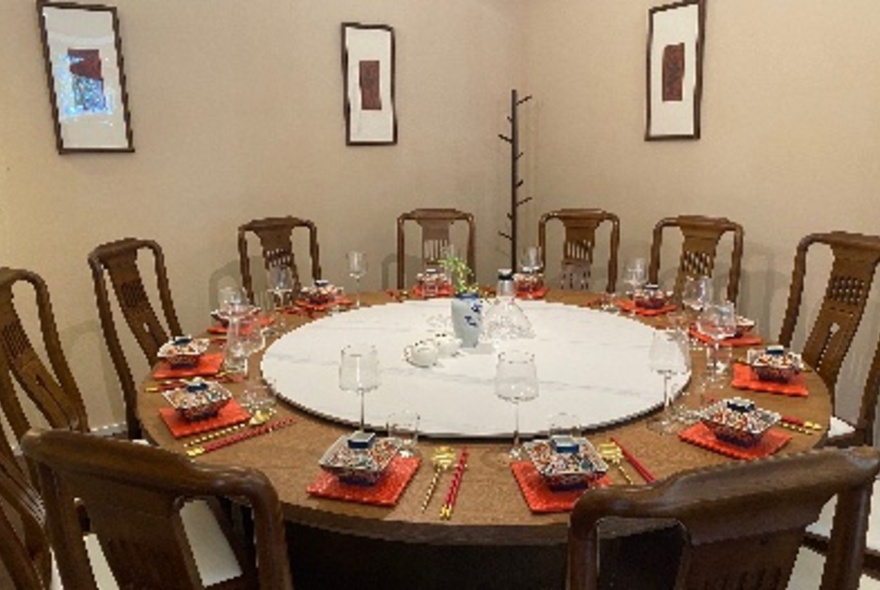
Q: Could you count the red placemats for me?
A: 12